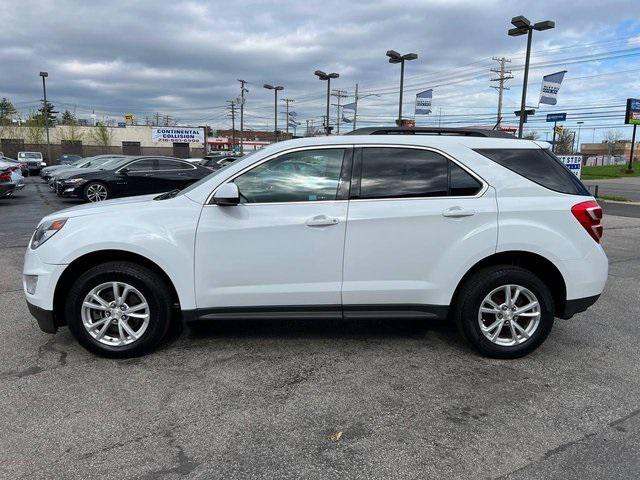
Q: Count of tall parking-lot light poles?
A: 5